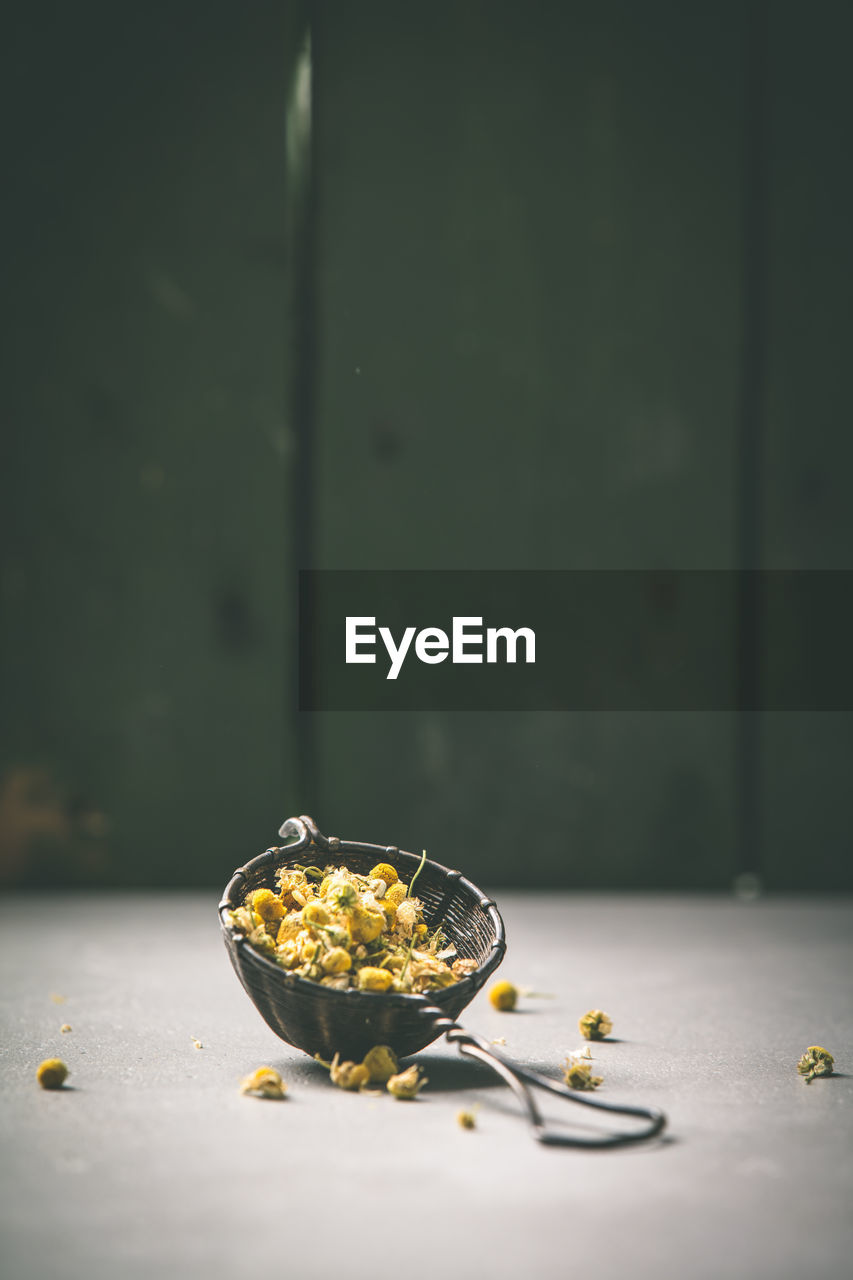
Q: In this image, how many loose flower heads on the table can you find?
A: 10